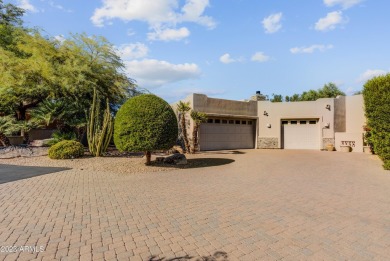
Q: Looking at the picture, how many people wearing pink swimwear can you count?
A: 0